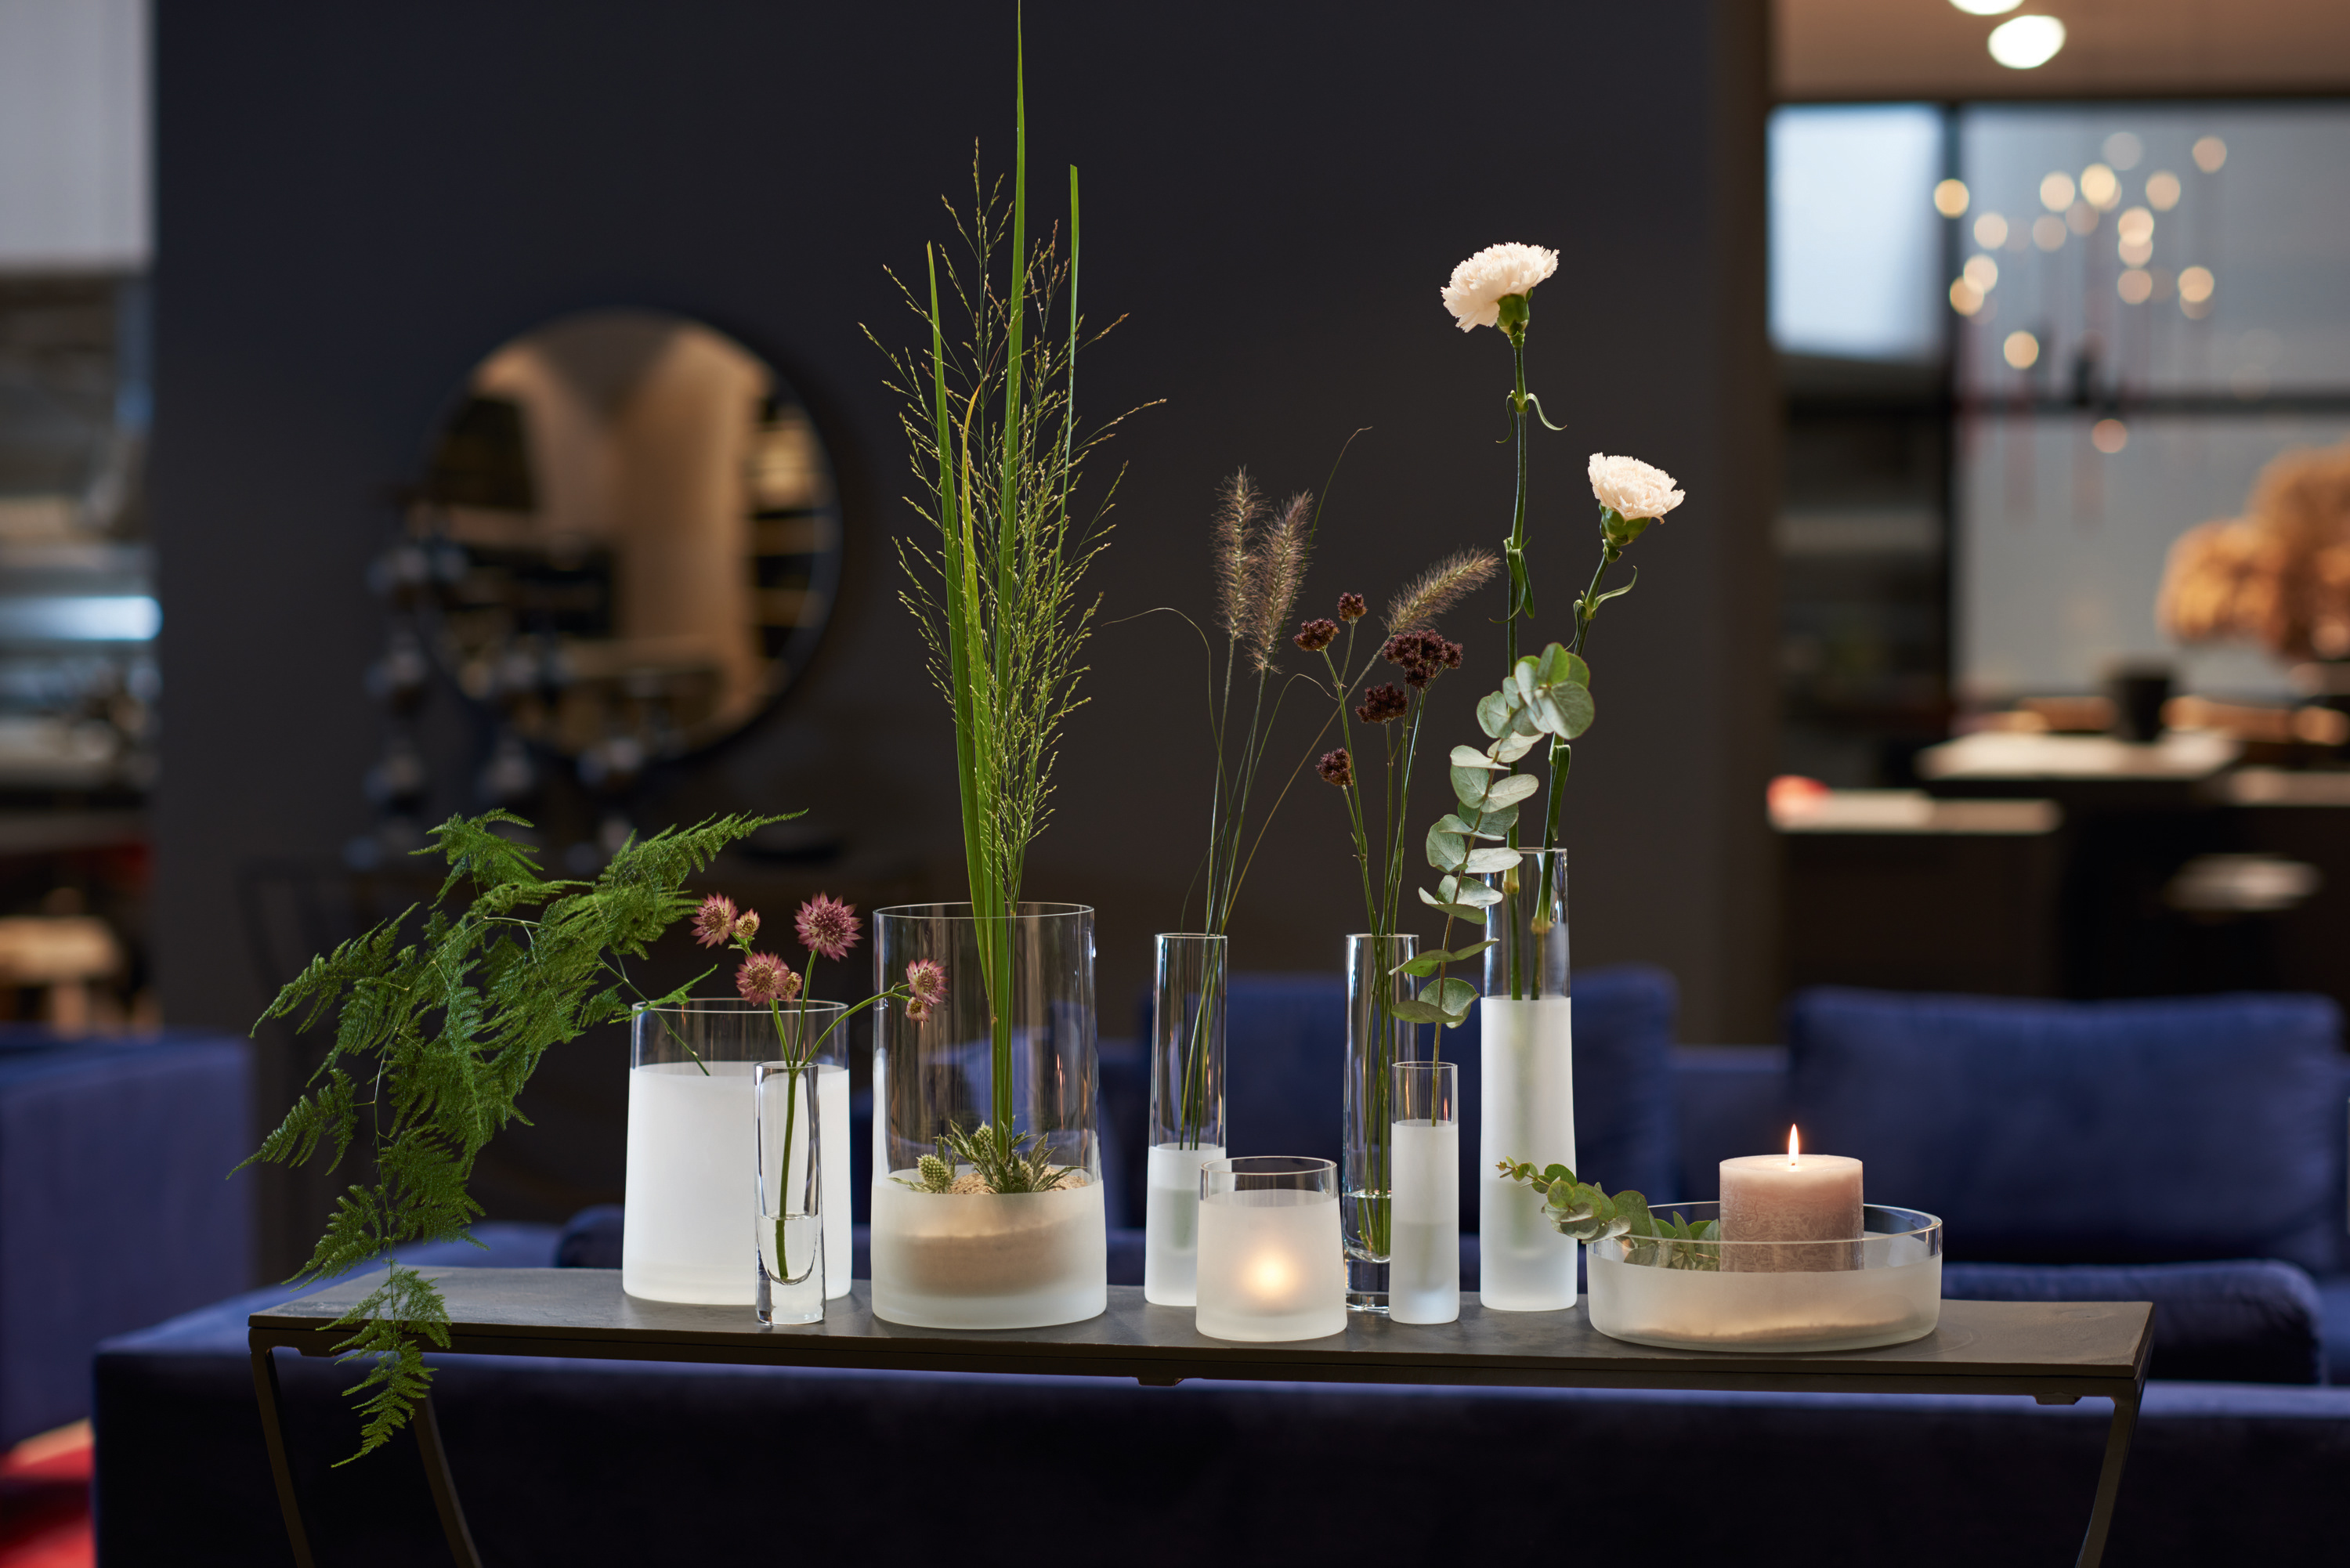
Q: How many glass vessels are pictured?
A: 9